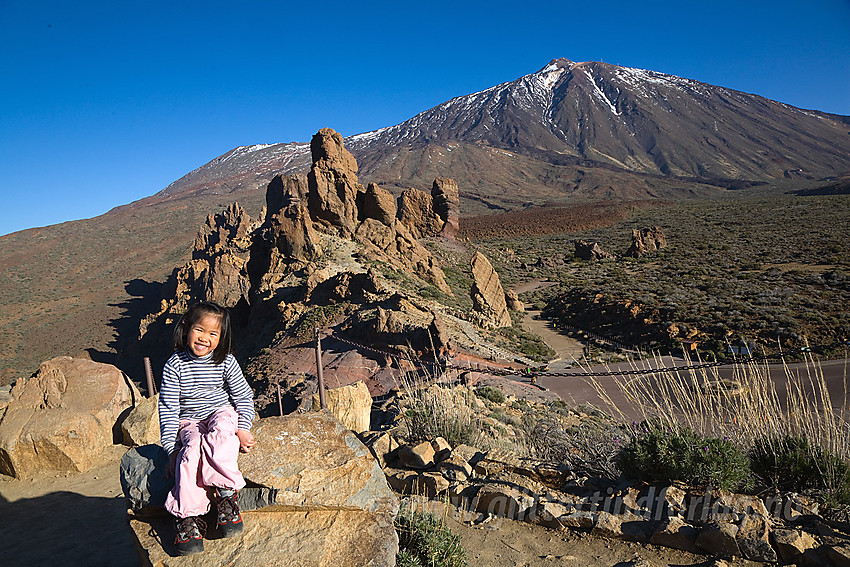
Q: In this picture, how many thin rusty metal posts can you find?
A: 3